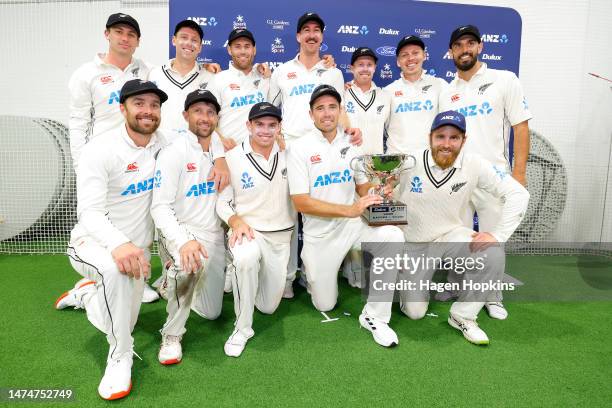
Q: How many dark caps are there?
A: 12